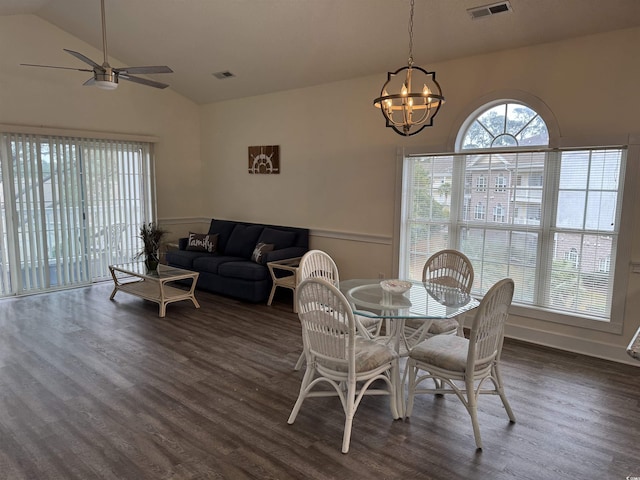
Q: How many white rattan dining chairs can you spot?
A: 4